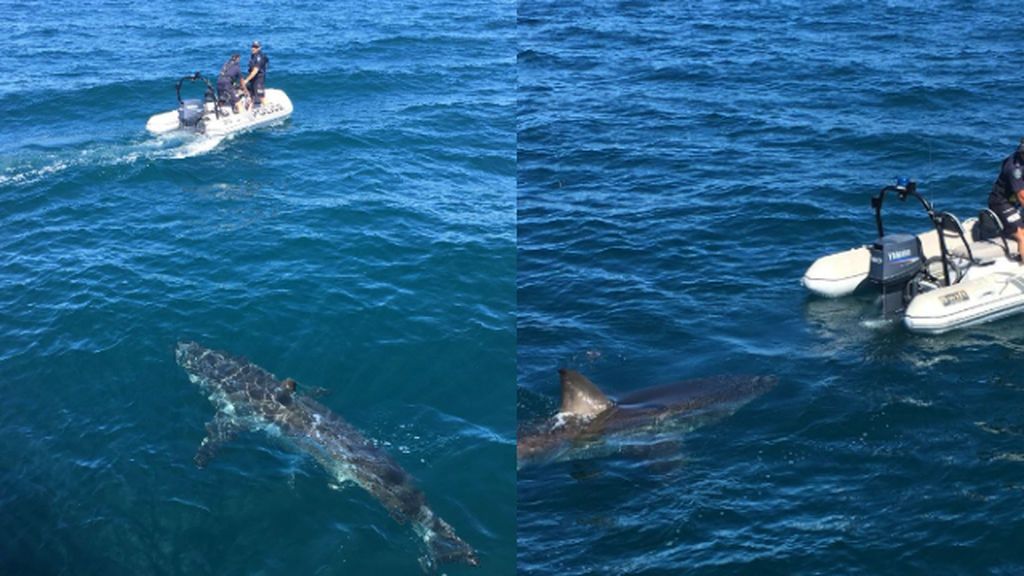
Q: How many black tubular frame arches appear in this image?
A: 2